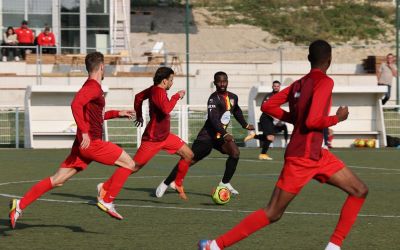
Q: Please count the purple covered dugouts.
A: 0